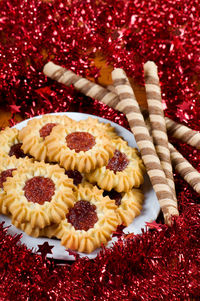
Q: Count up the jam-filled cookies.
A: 9